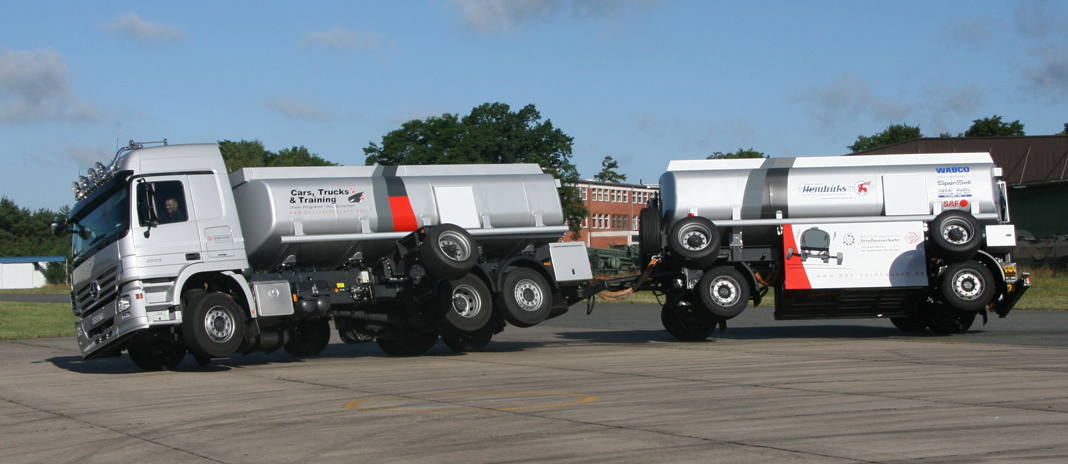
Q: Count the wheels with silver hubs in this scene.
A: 8